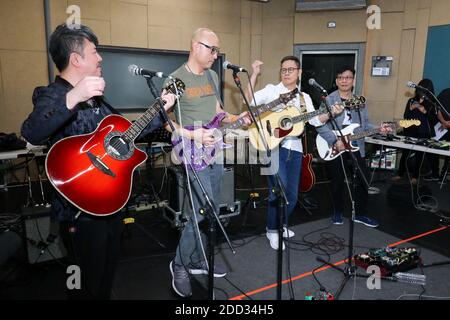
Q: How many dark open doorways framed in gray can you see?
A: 1